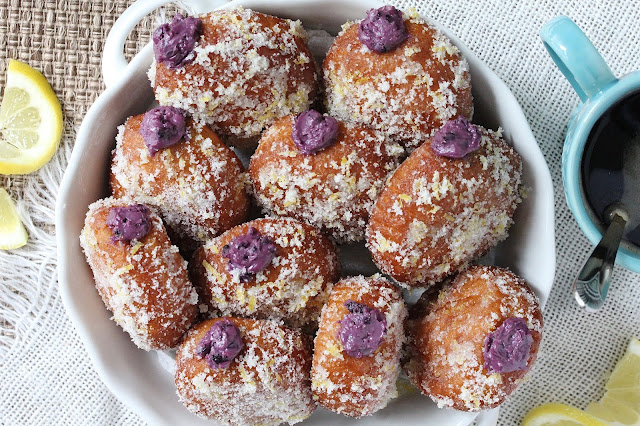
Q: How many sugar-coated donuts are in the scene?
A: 10